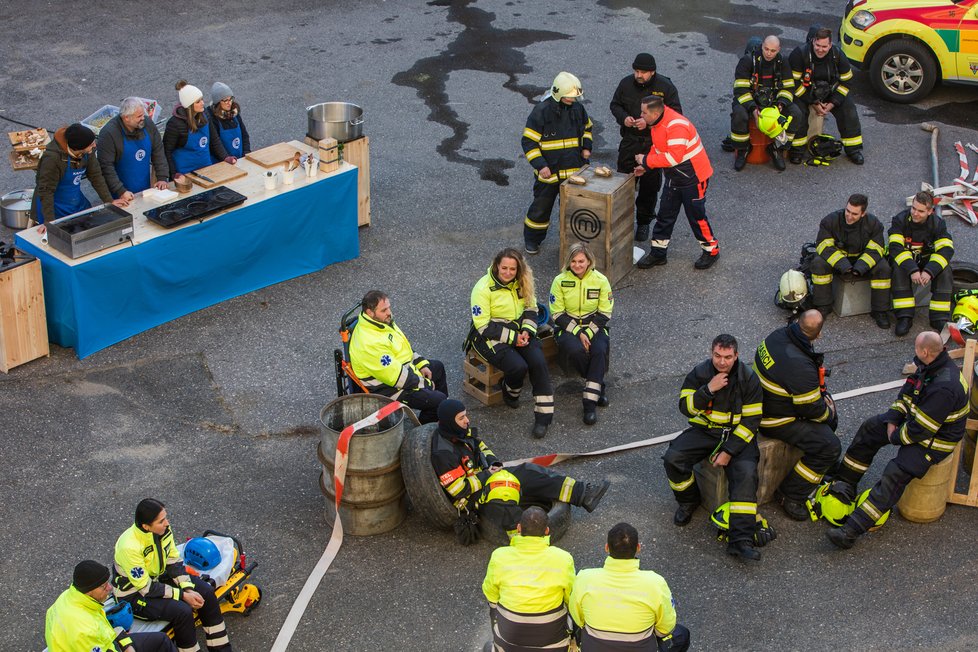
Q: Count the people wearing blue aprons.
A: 4